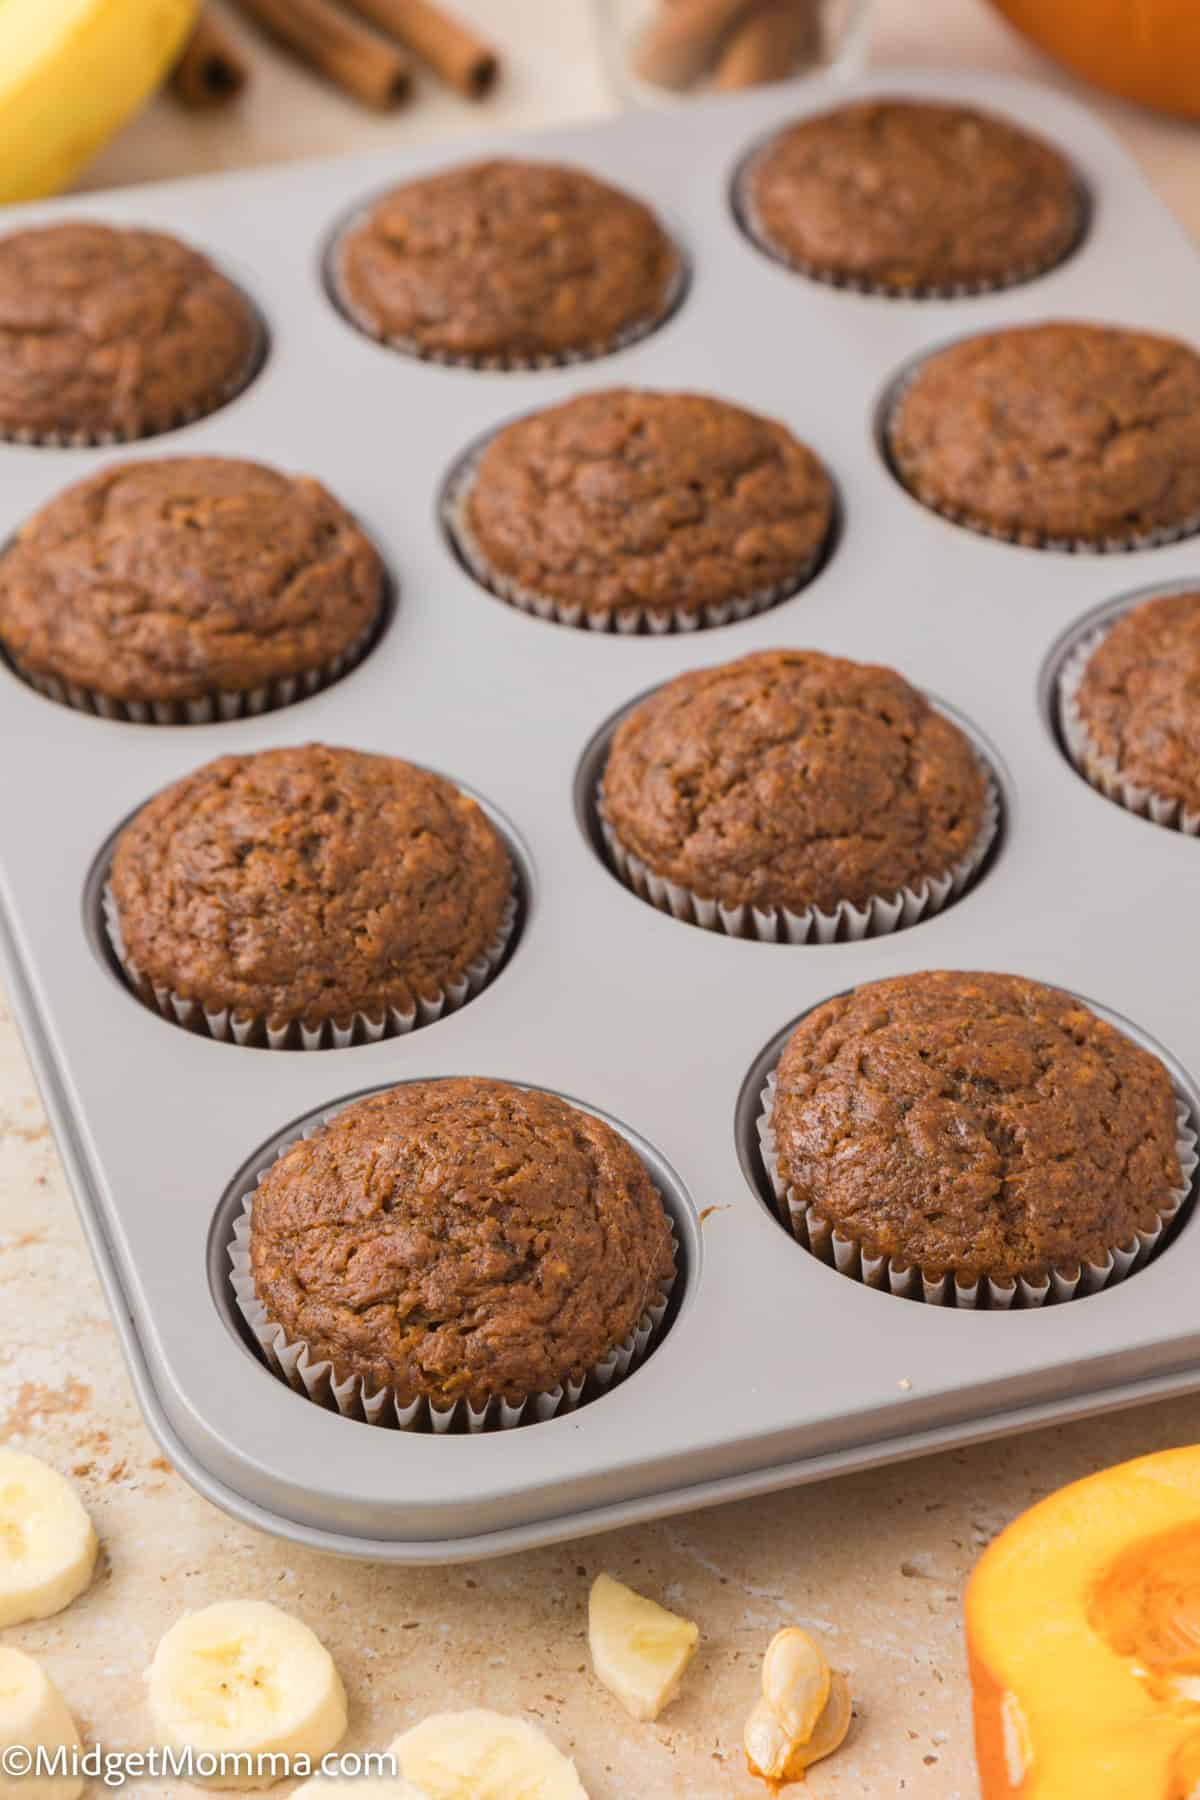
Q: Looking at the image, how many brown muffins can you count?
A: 11